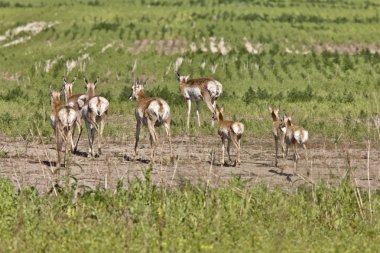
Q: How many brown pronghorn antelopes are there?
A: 8